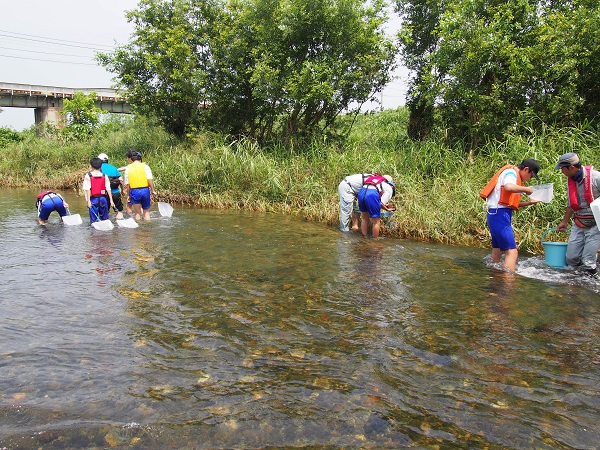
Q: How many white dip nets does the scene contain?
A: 5